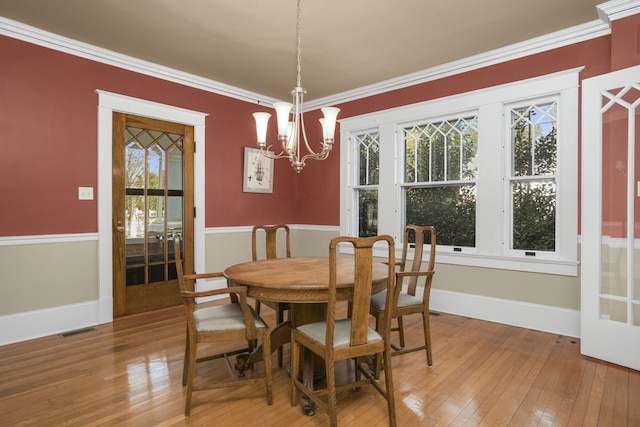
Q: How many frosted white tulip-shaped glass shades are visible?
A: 5